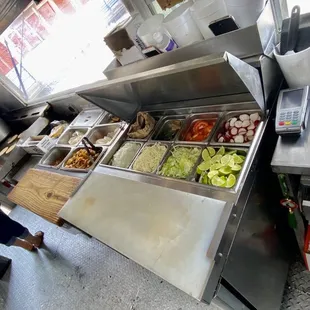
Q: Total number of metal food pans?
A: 14